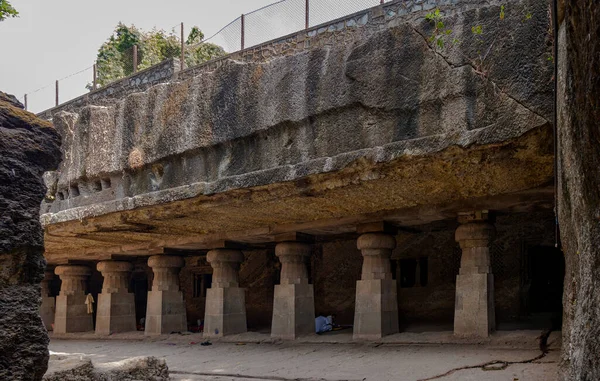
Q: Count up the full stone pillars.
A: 7